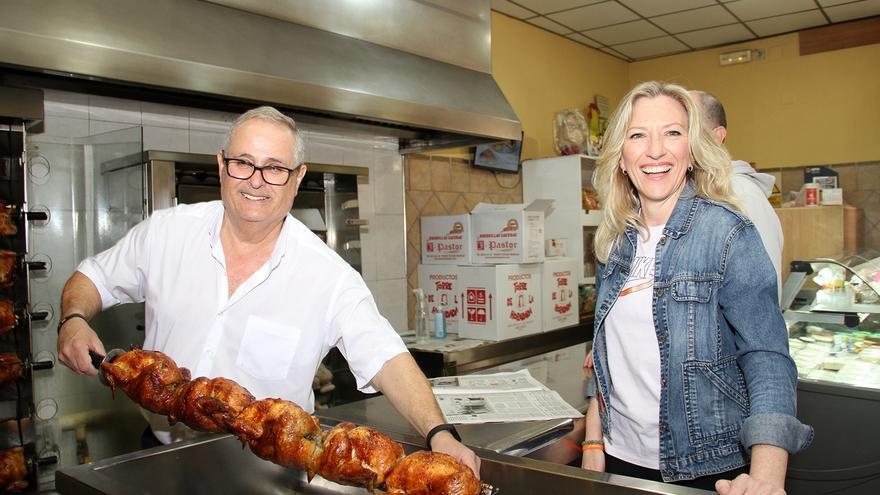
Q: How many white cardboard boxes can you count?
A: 5